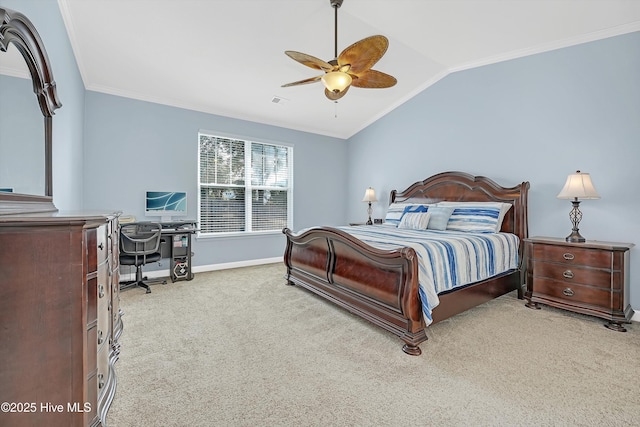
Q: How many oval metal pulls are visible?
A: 3